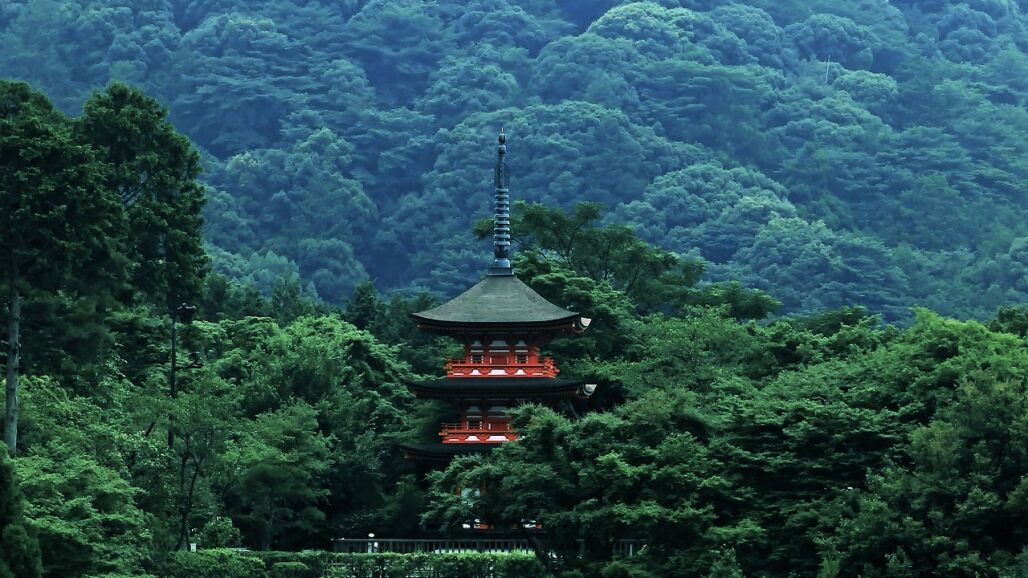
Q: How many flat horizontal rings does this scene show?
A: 9